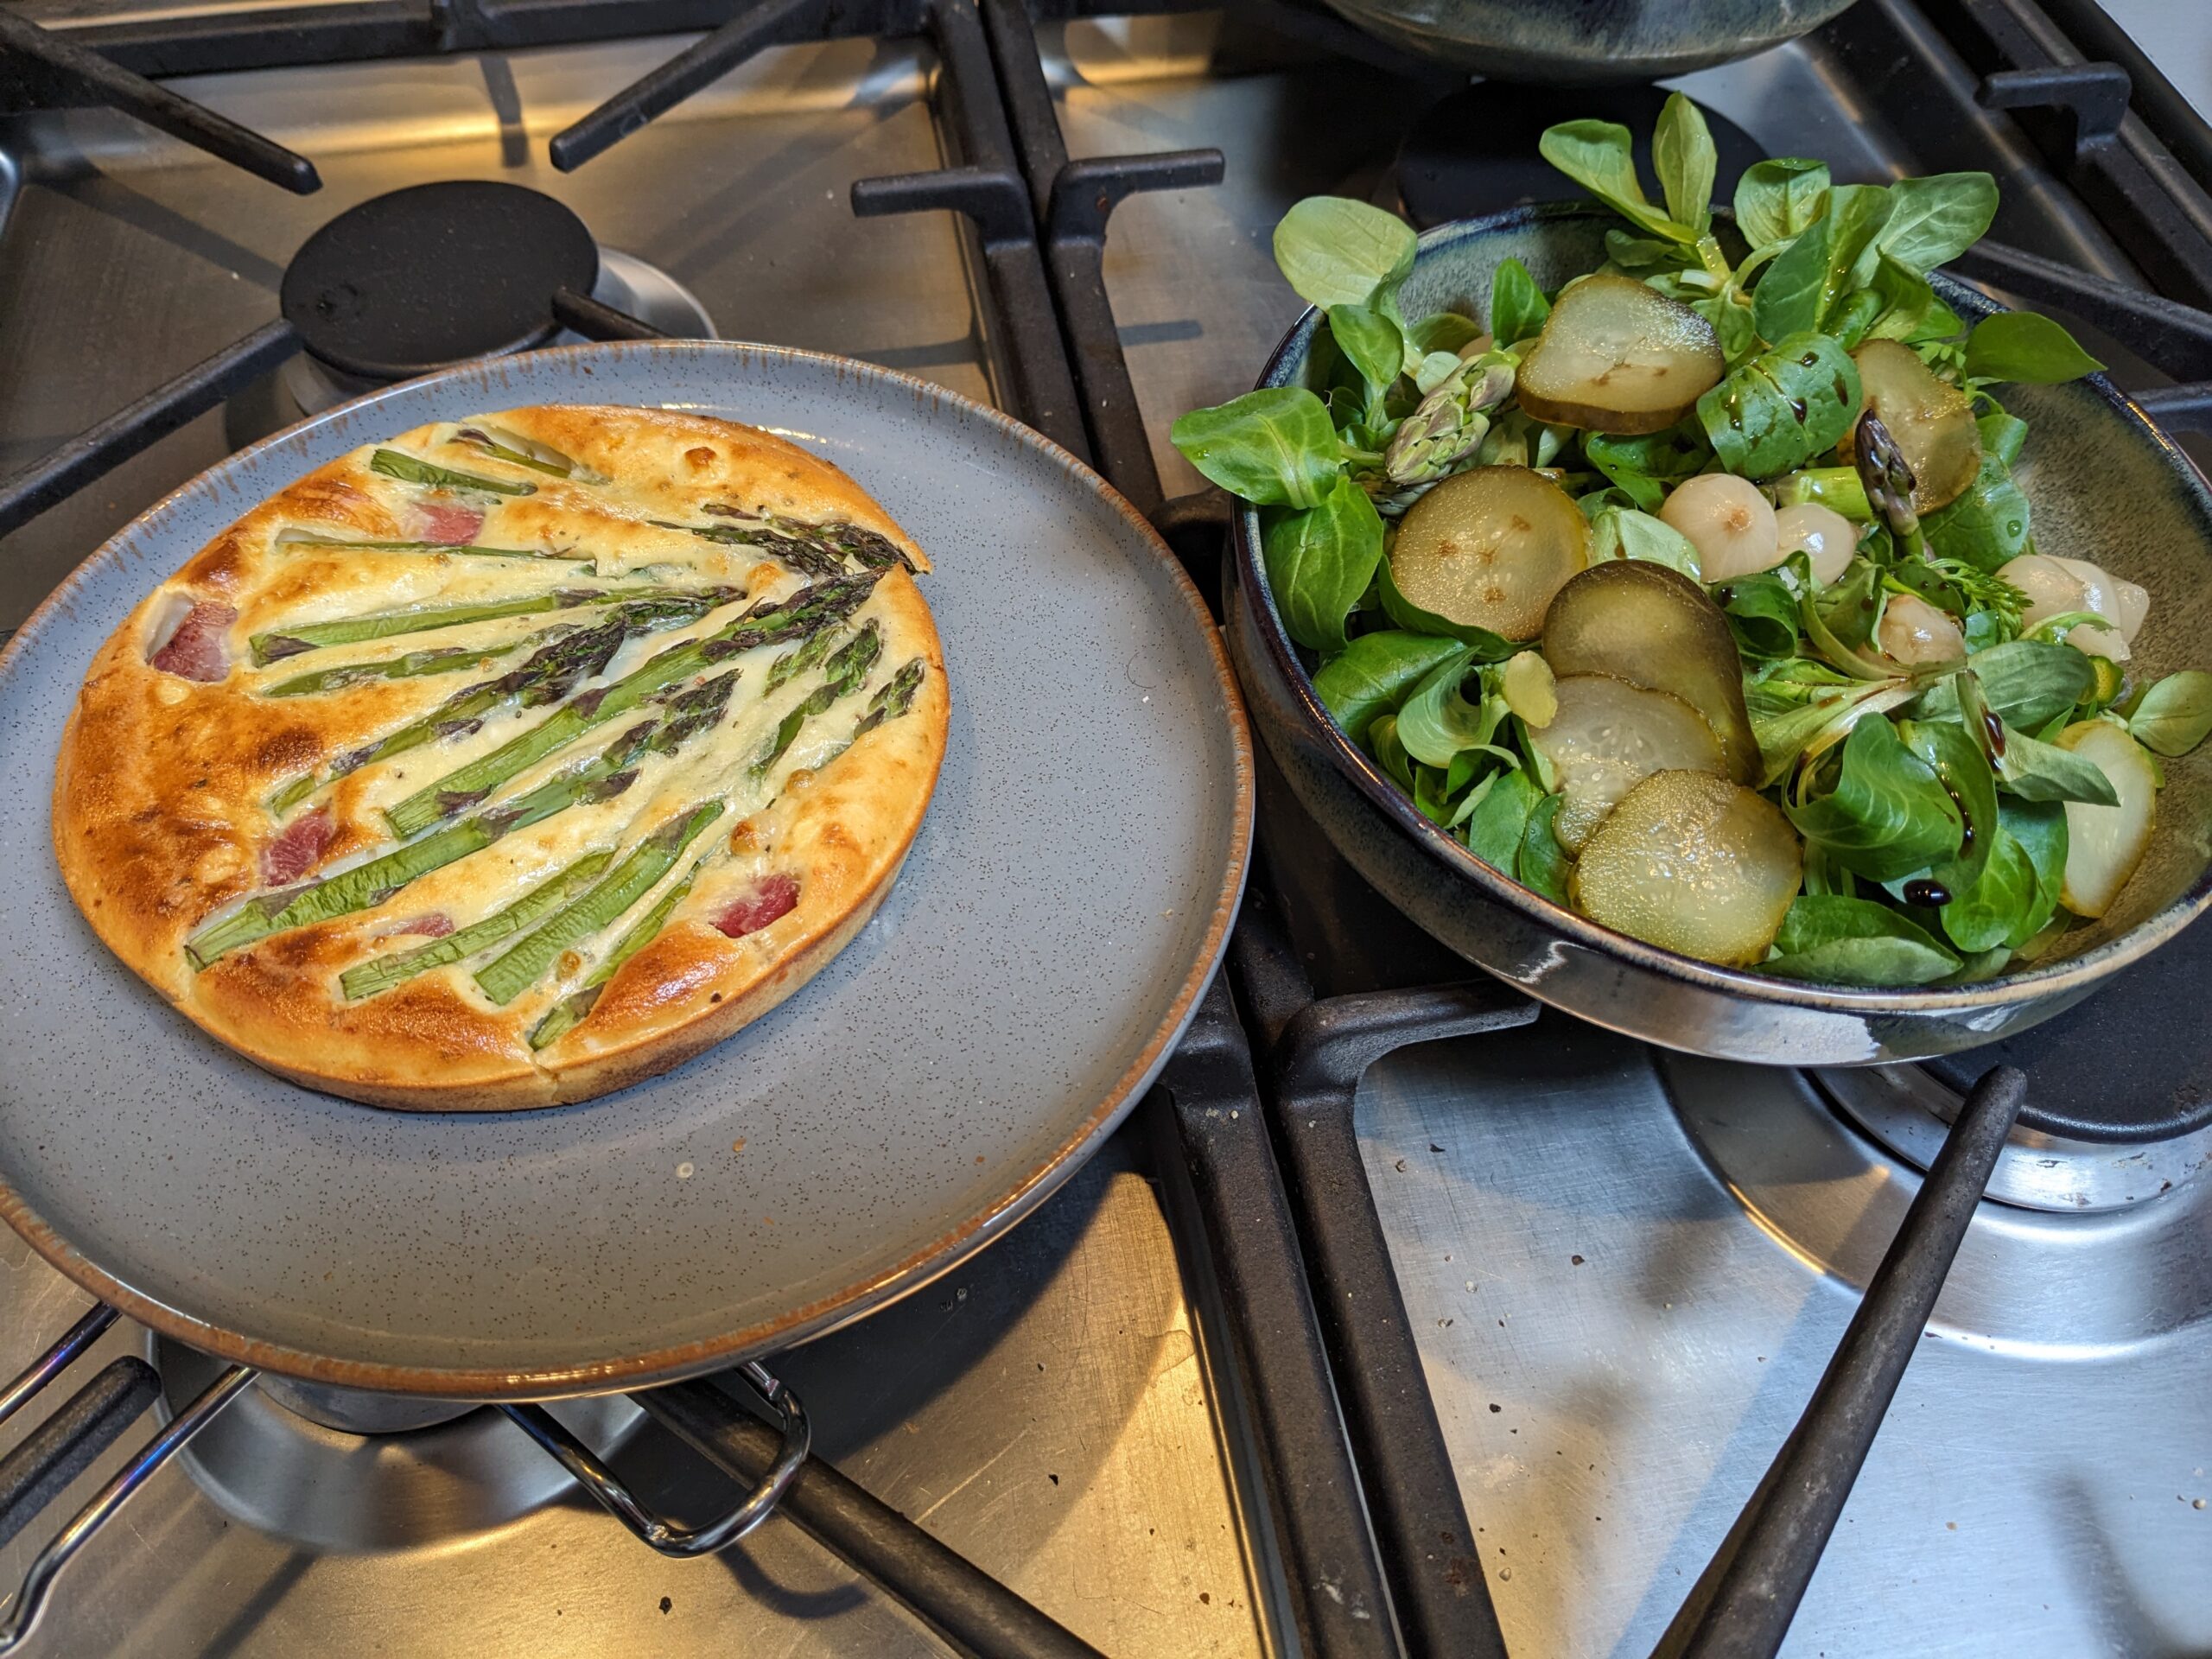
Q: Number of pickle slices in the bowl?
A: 7